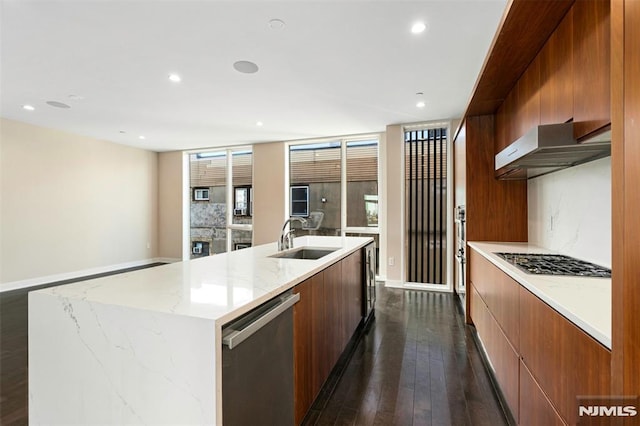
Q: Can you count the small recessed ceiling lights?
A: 6